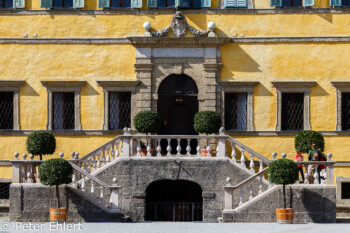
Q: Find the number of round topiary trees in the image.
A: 6